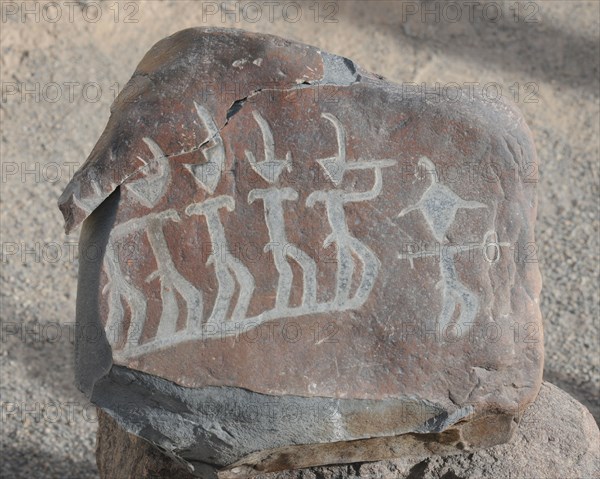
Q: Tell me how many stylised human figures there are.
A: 6